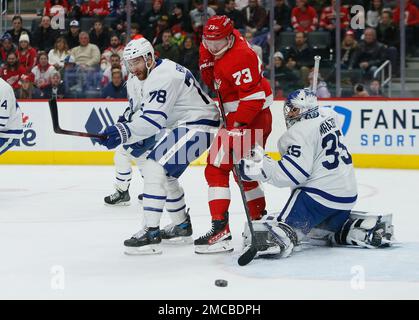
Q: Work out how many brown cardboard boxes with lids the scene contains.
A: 0